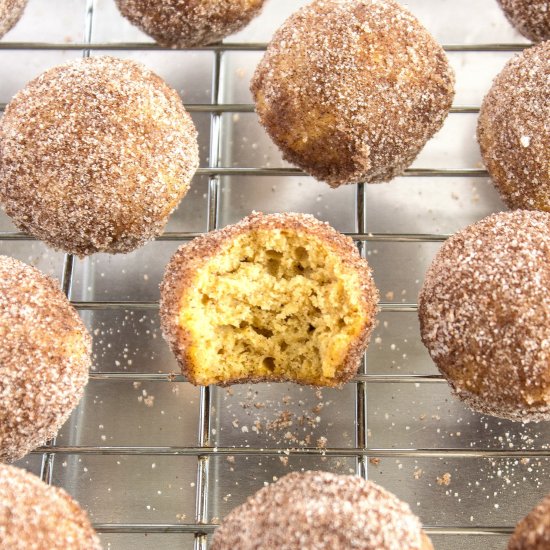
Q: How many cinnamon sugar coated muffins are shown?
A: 12